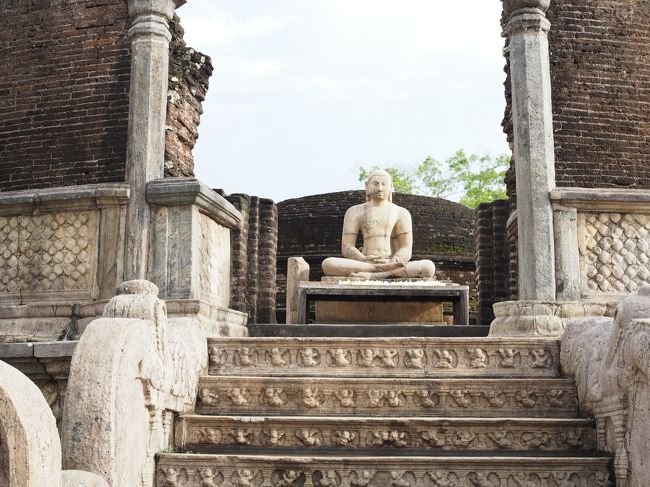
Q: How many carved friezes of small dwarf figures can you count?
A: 4